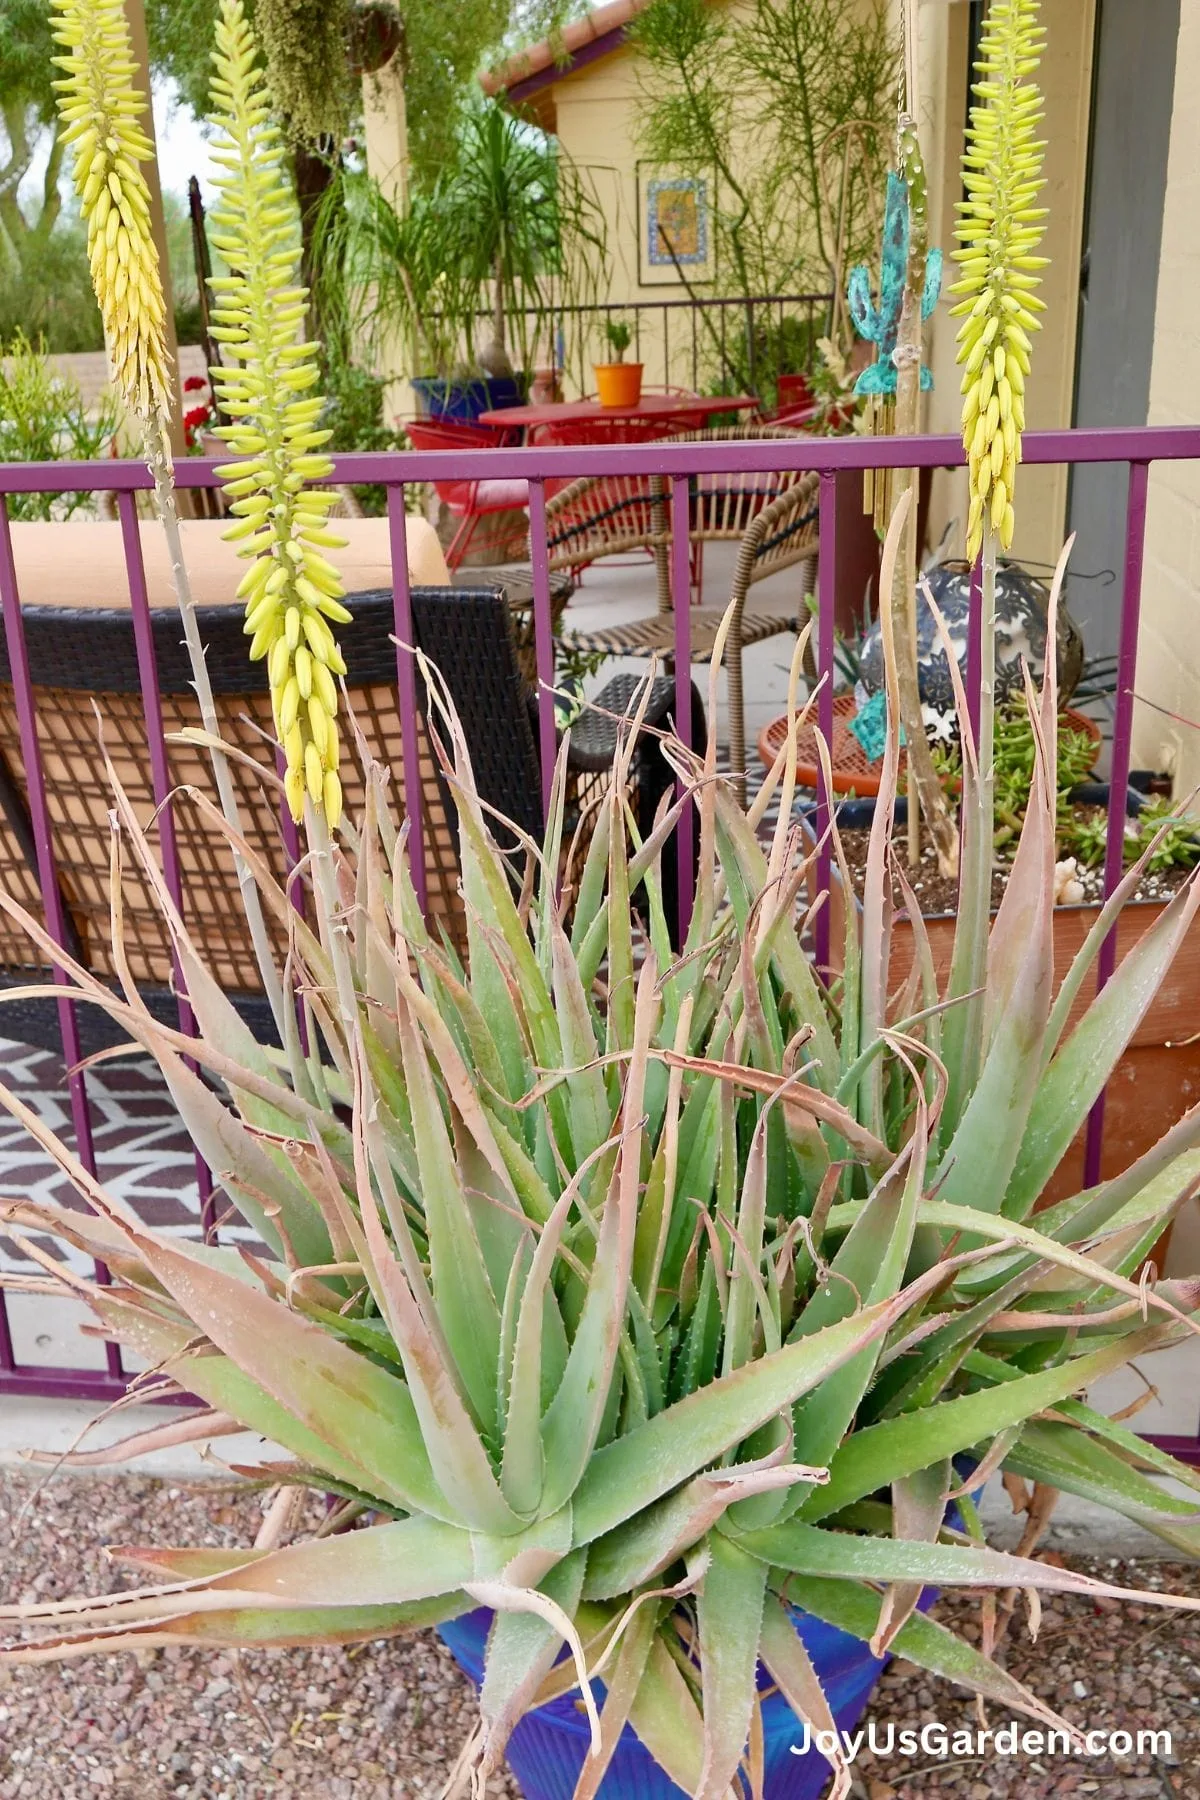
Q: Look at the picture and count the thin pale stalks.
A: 3